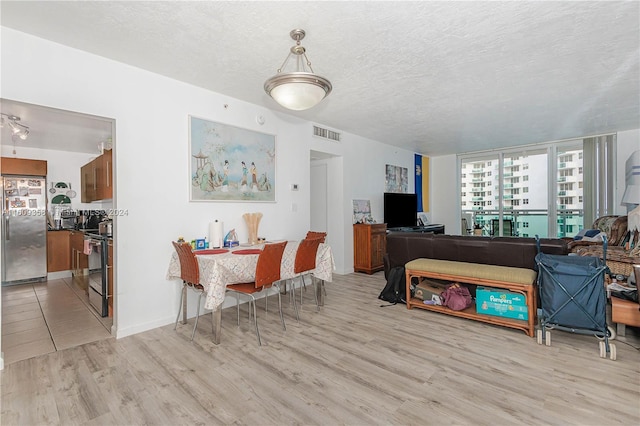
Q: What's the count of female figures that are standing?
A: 3